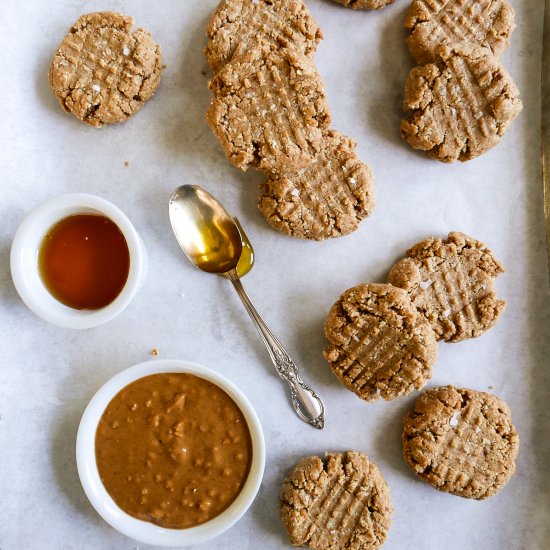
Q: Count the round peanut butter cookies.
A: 11